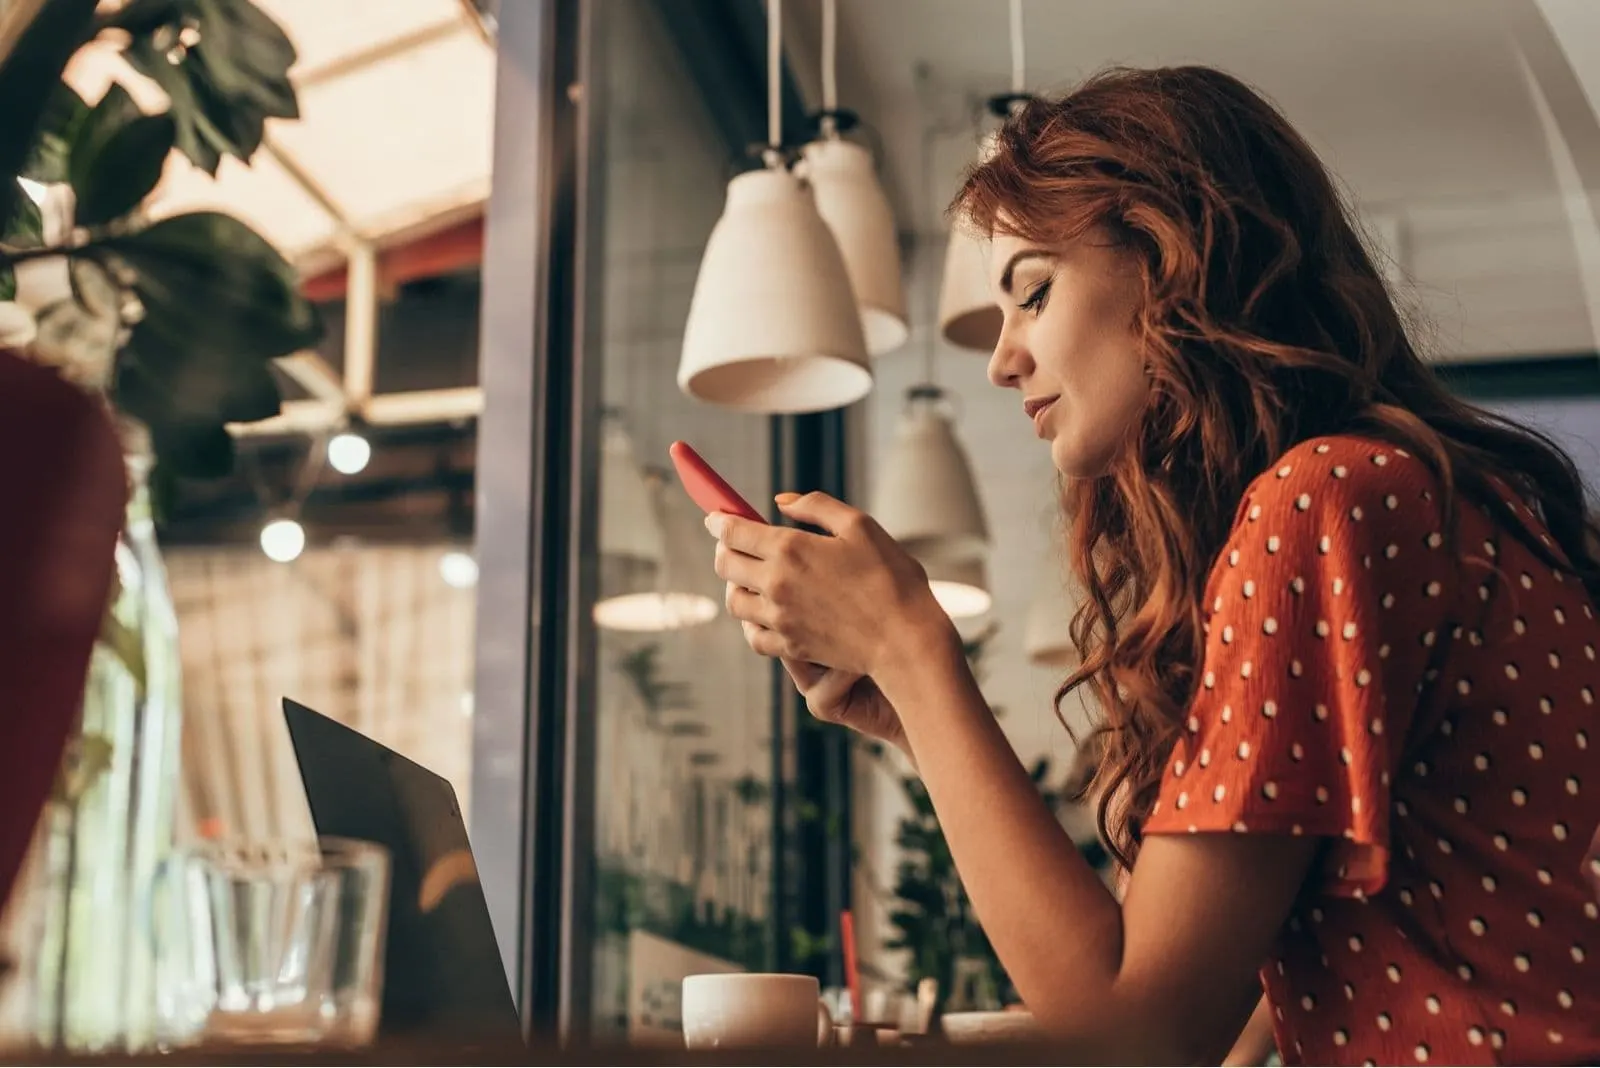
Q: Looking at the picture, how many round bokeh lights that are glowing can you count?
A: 3